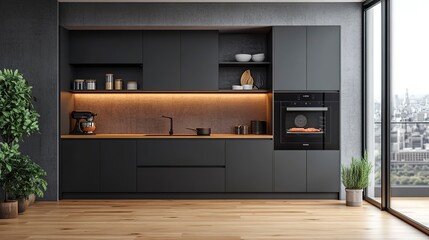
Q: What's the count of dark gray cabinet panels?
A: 12